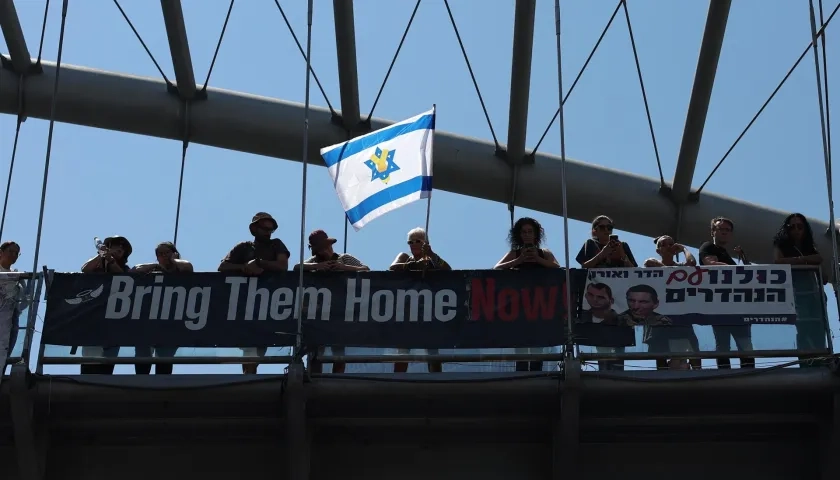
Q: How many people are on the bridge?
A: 11